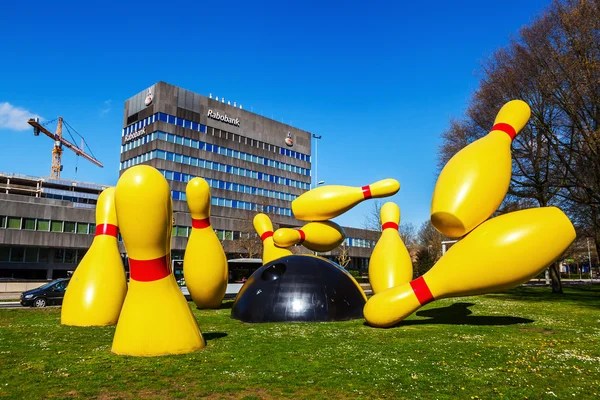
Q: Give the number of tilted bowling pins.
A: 5